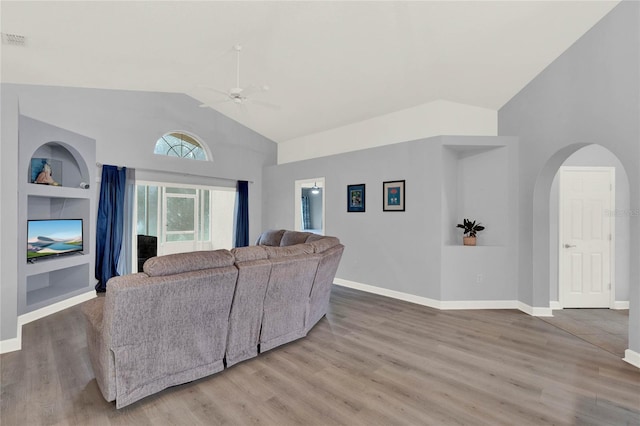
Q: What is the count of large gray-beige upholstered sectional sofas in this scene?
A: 1